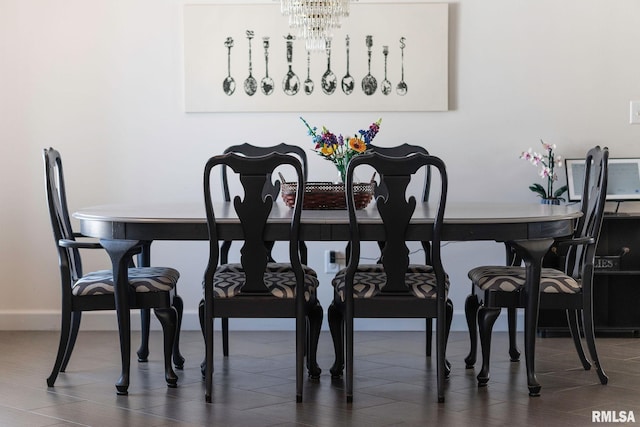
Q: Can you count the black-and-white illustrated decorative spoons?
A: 10